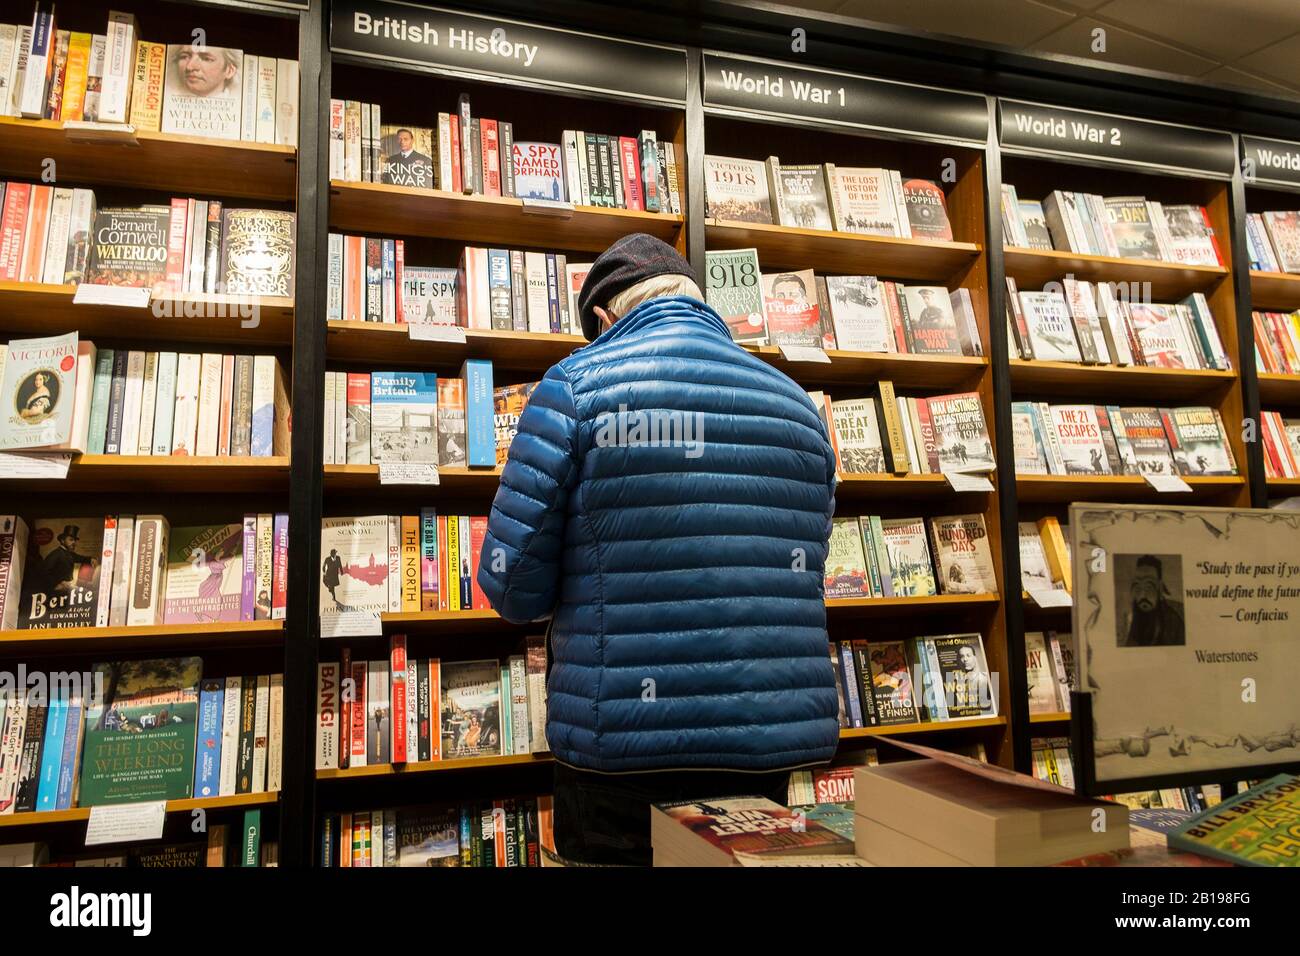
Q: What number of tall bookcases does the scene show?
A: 5